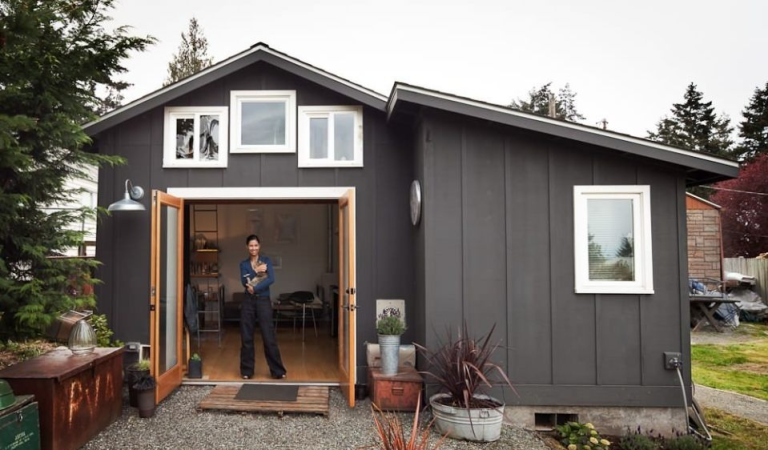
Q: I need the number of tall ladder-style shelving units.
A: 1